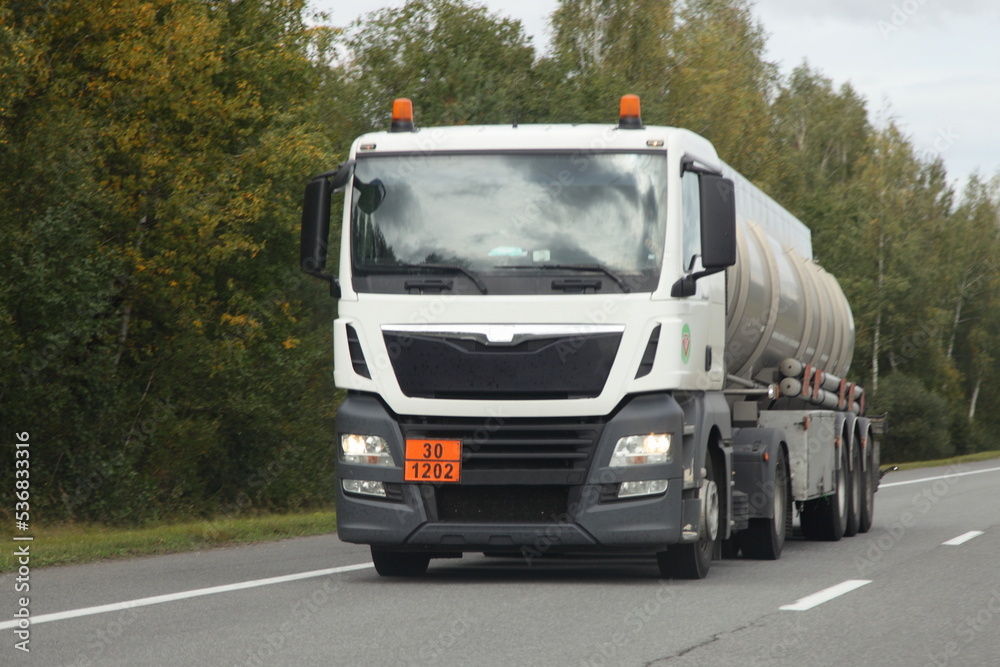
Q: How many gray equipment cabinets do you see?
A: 1